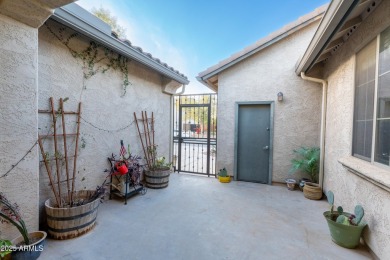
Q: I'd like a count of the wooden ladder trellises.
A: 2